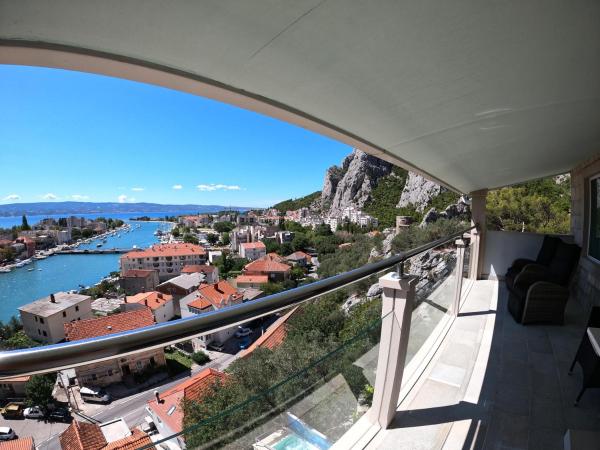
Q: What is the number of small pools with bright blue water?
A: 1